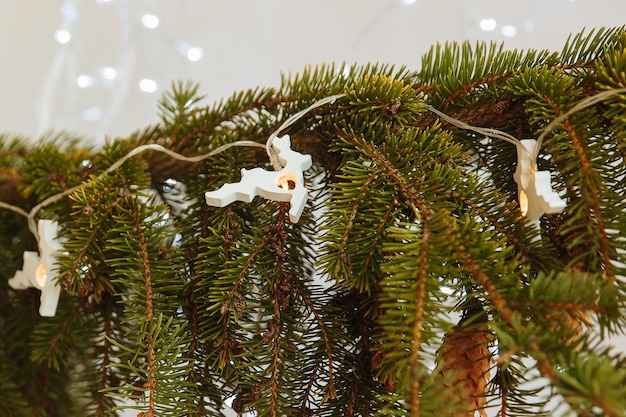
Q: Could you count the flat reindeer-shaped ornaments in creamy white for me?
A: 3